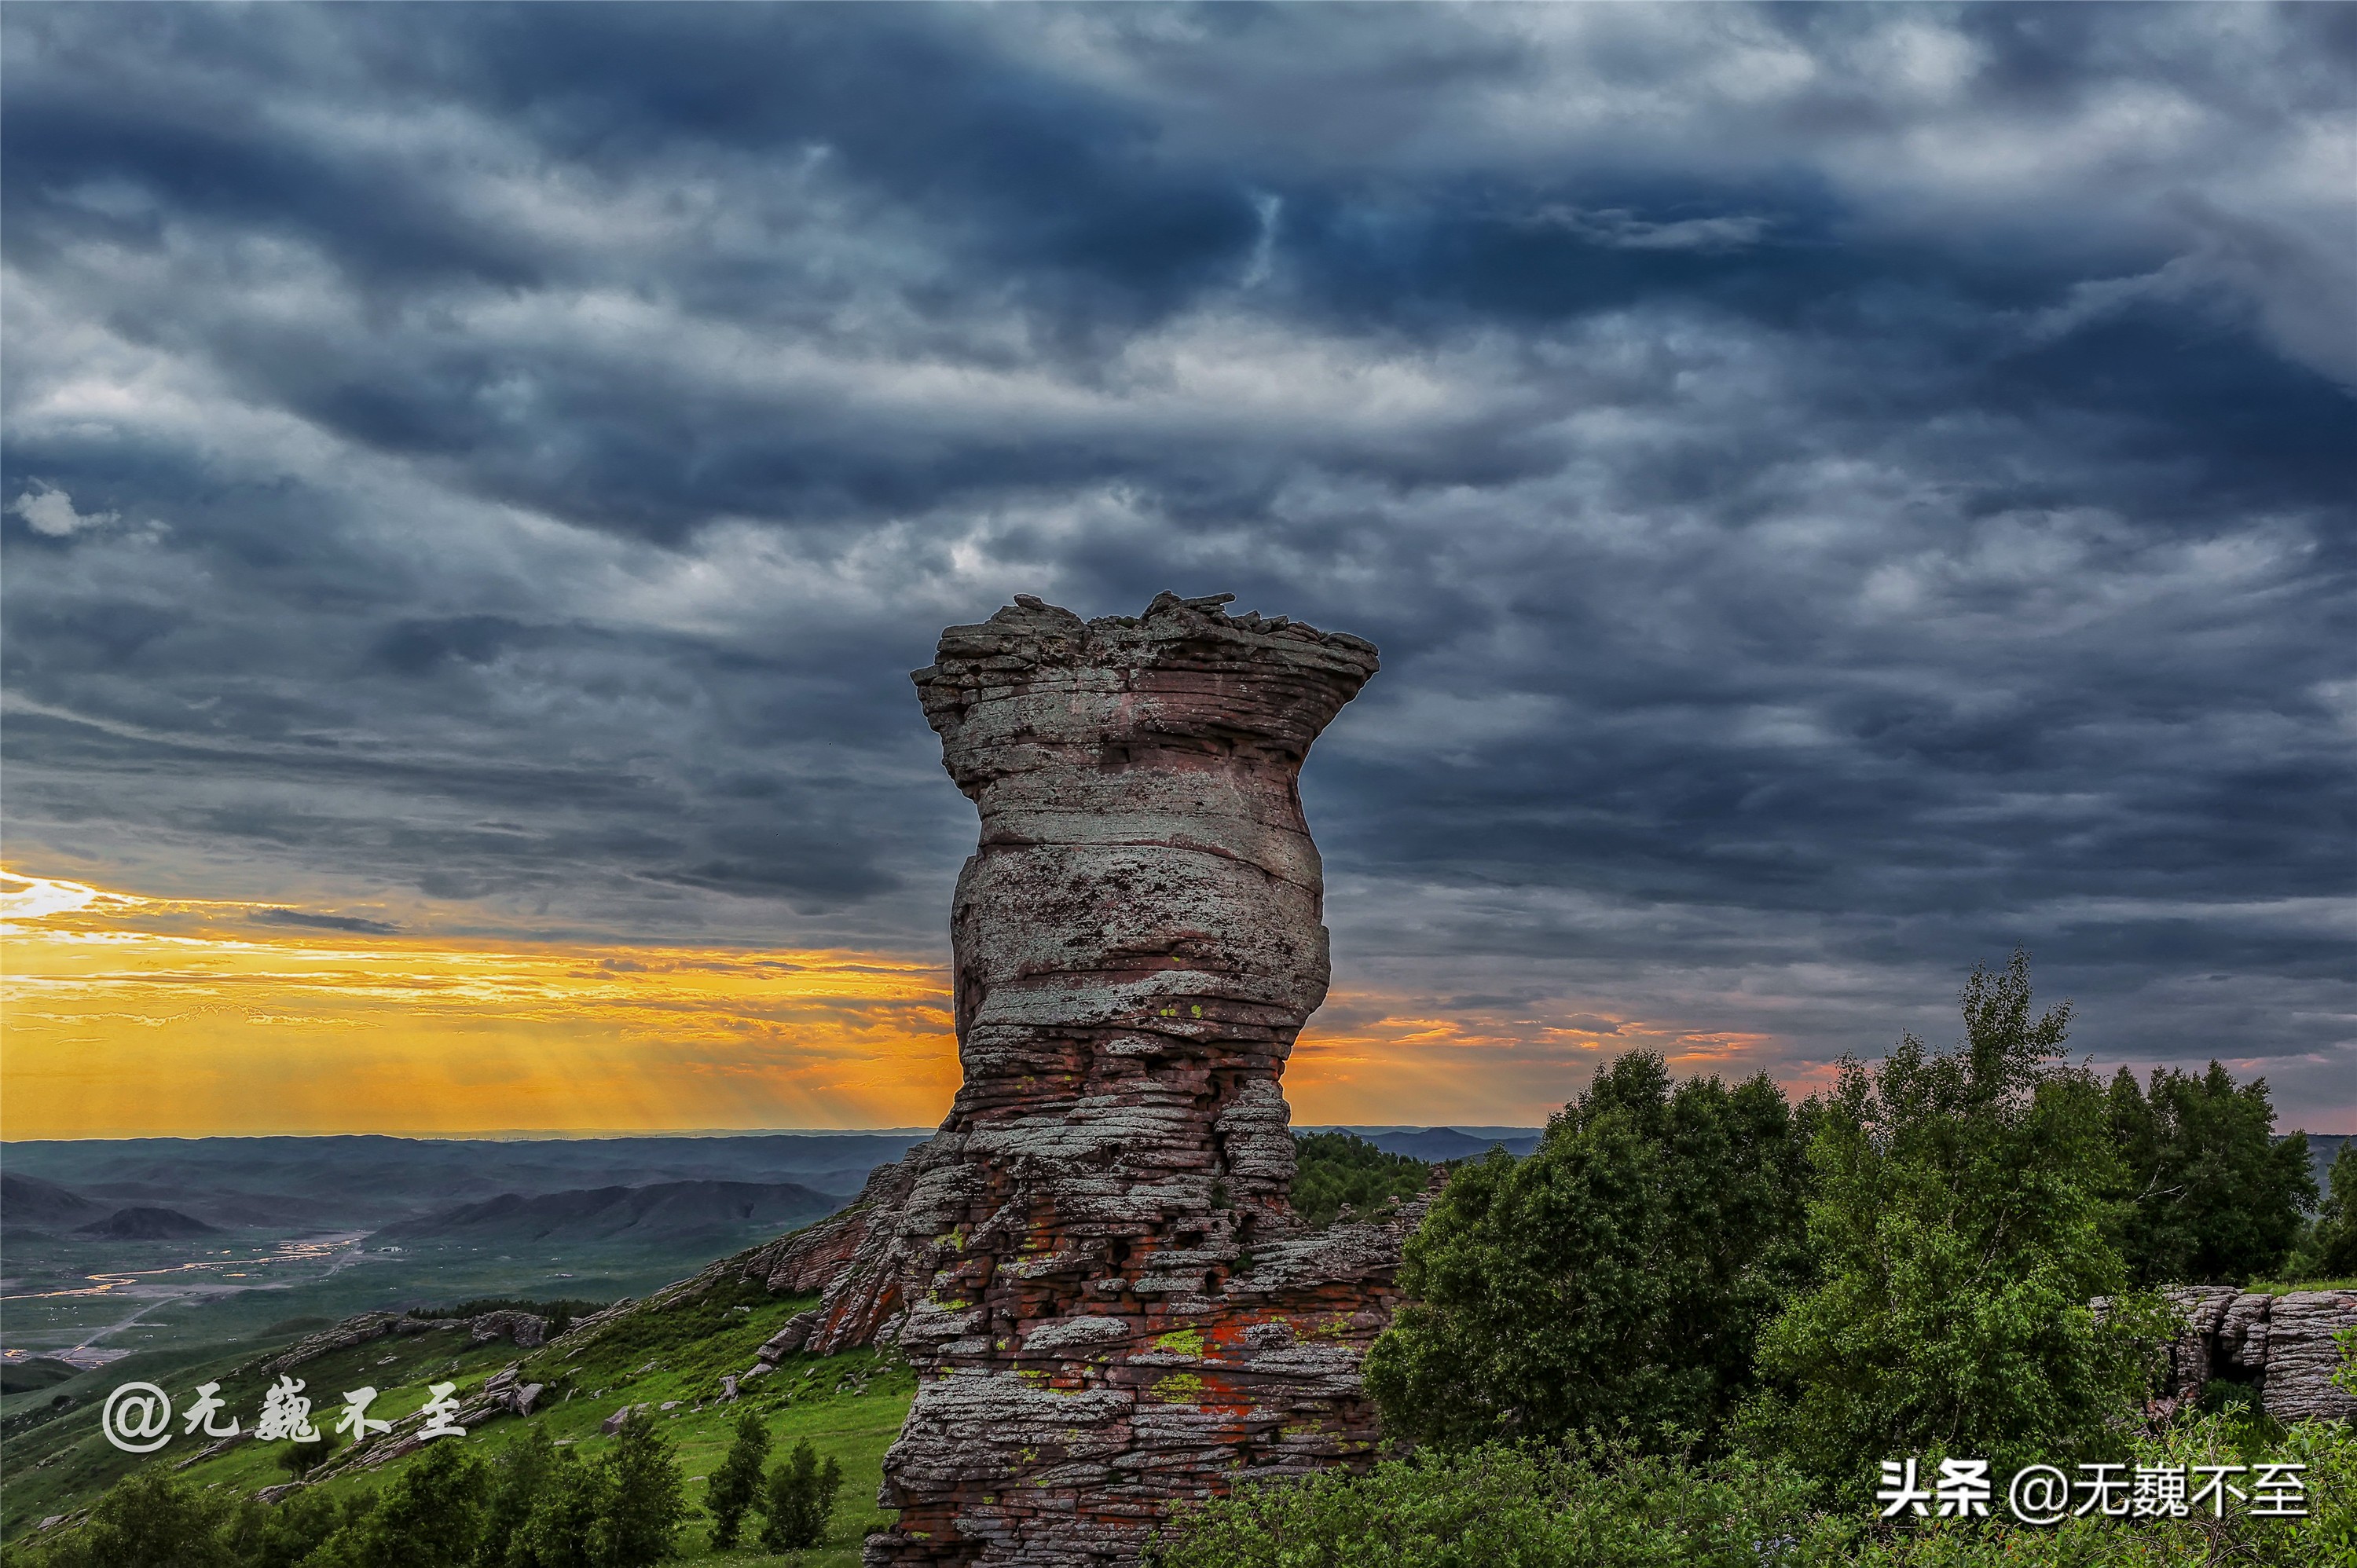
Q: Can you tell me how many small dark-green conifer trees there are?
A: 2